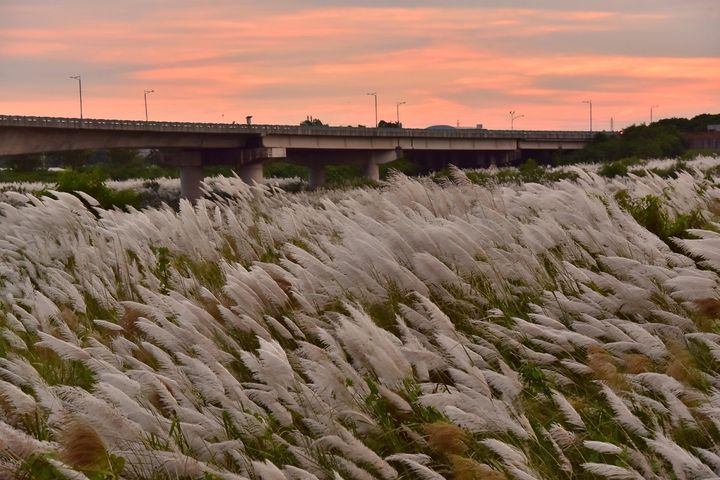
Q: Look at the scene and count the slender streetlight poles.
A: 7